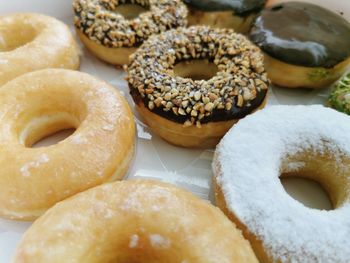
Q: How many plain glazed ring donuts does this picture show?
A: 3